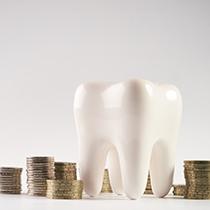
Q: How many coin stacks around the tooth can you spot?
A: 8